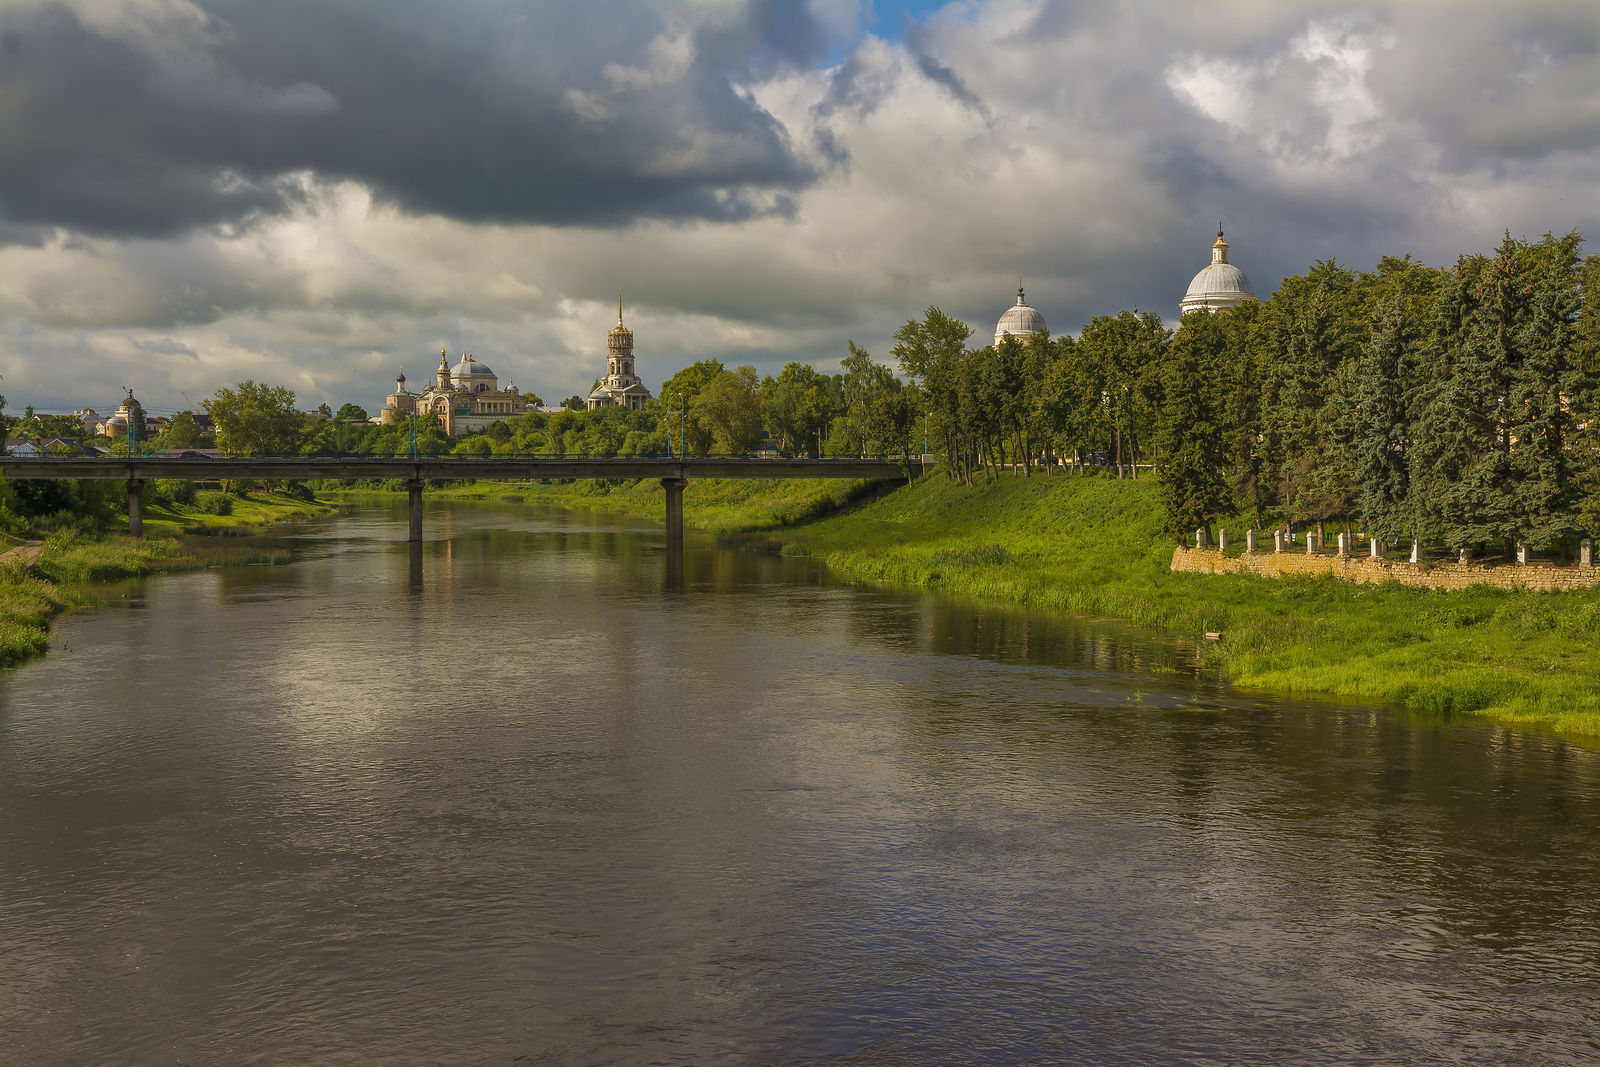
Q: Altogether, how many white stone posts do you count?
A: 11